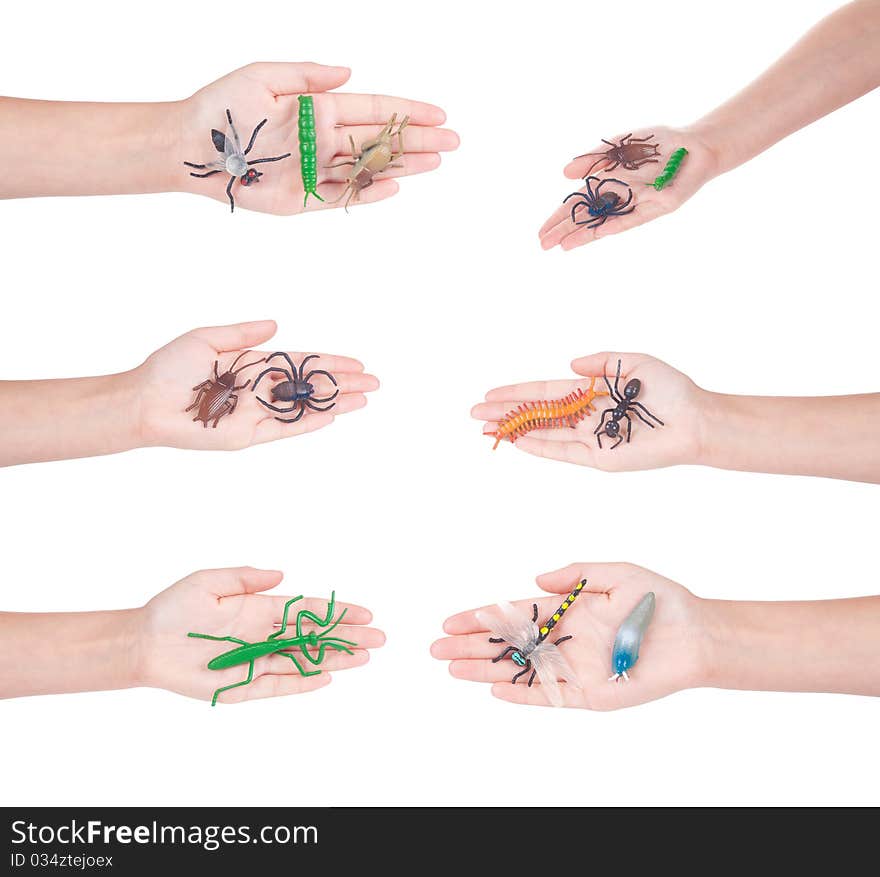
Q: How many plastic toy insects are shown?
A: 13